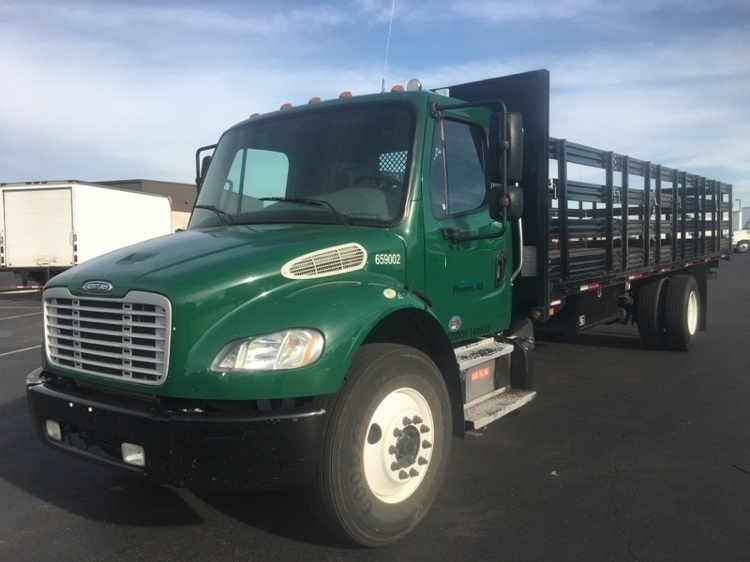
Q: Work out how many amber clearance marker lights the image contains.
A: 5